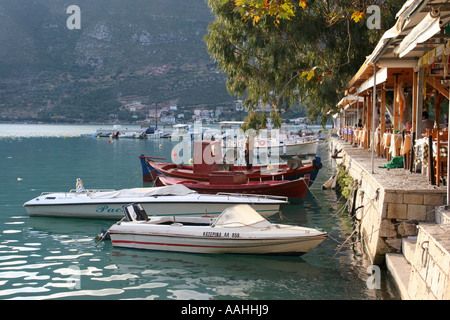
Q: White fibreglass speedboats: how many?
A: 2